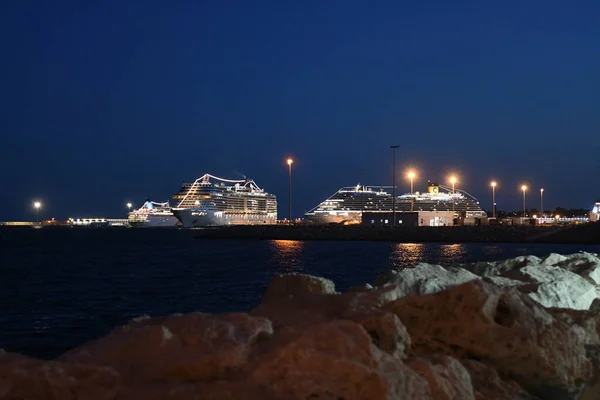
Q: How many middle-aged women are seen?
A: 0